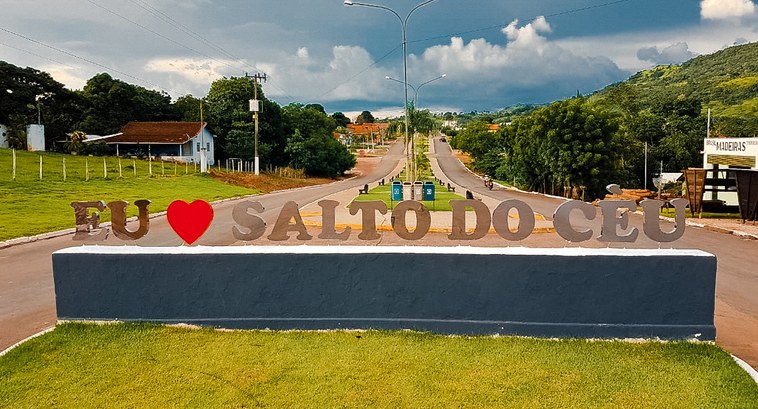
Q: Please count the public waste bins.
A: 4